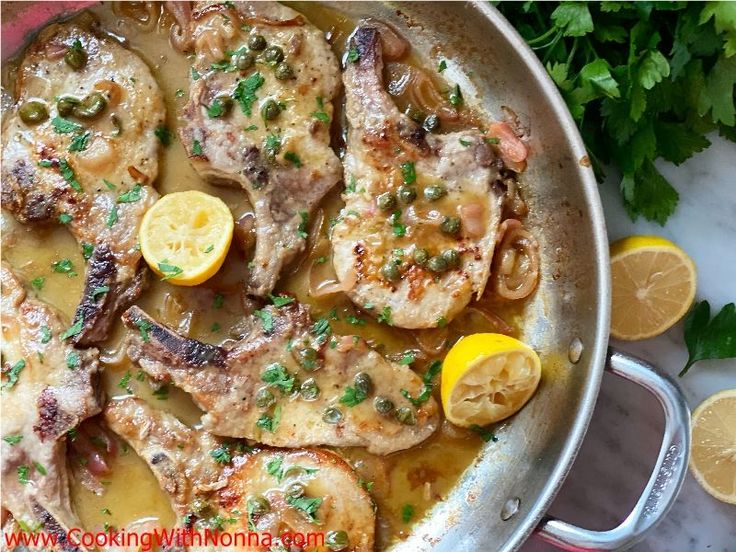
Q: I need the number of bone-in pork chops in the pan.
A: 6